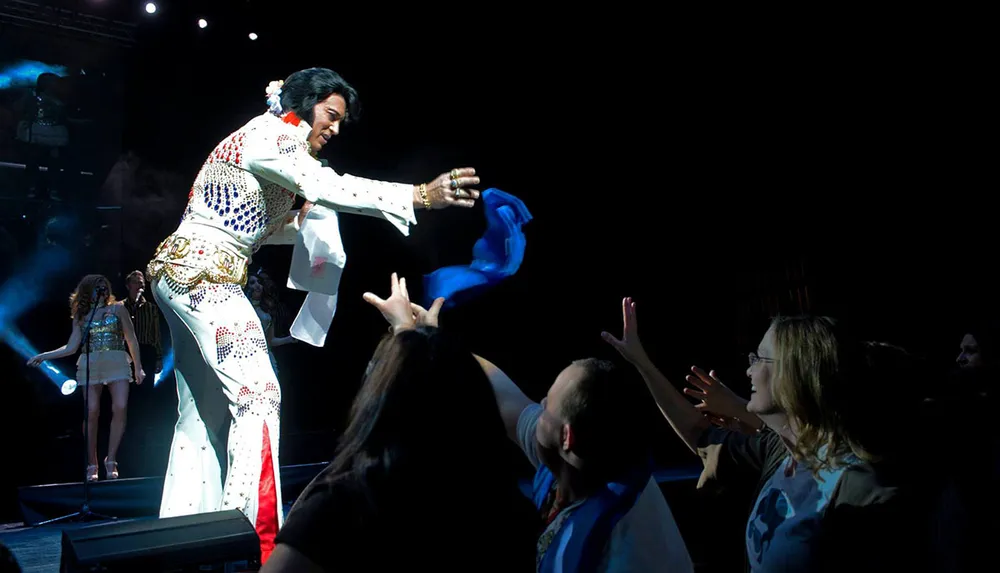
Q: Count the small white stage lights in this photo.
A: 3